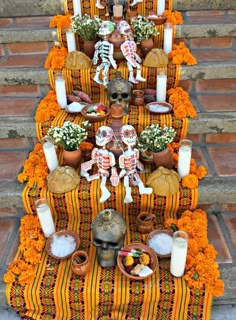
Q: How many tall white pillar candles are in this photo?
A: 10